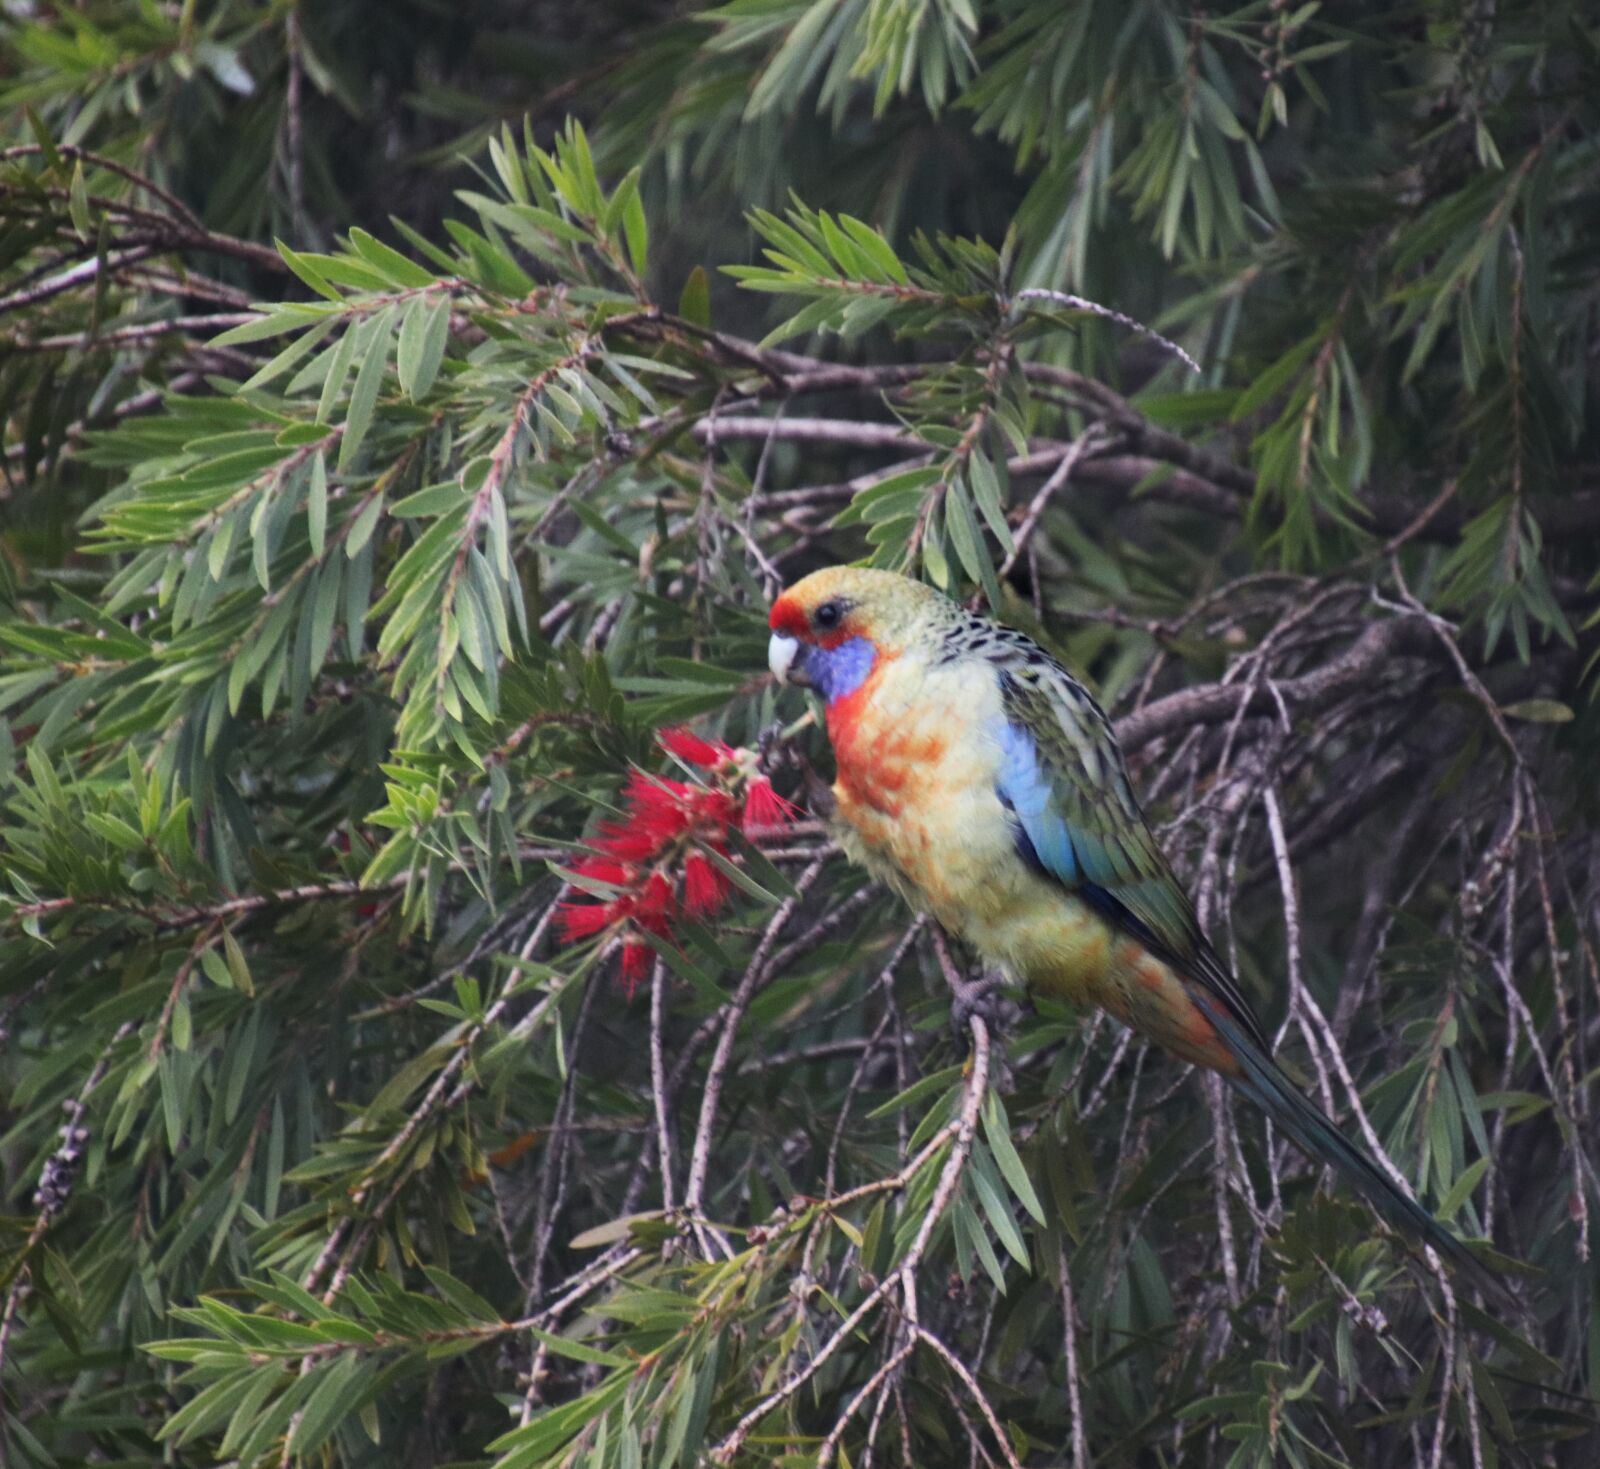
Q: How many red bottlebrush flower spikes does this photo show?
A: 1